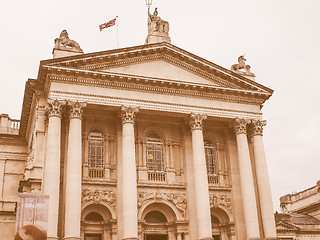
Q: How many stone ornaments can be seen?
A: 3